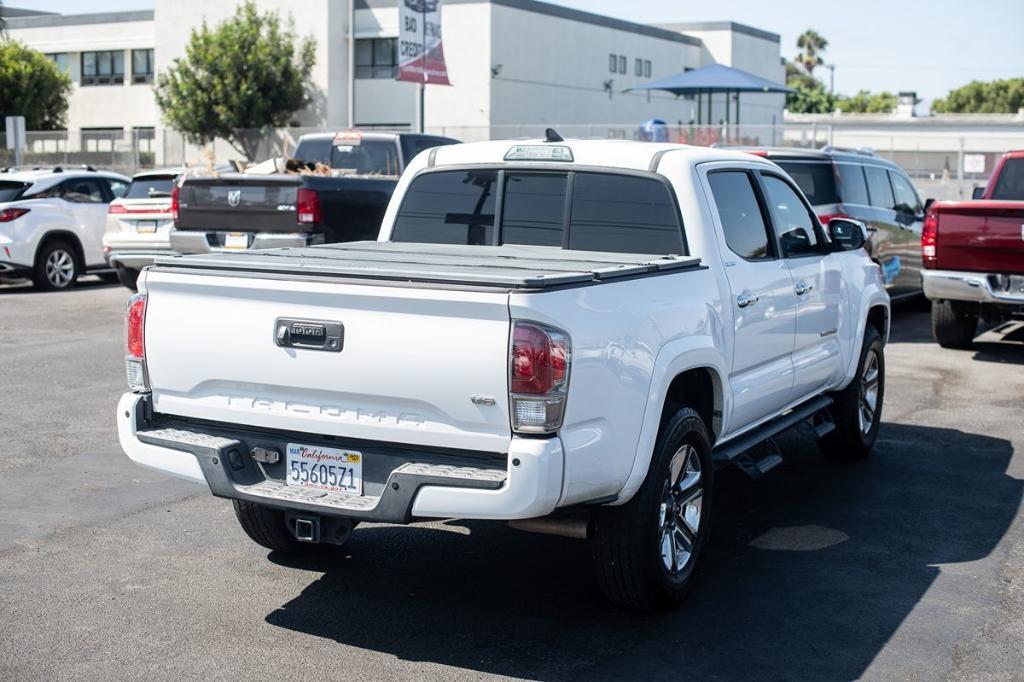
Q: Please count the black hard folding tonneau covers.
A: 1